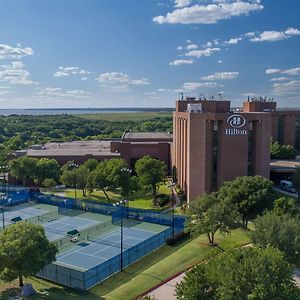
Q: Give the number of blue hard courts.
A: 3